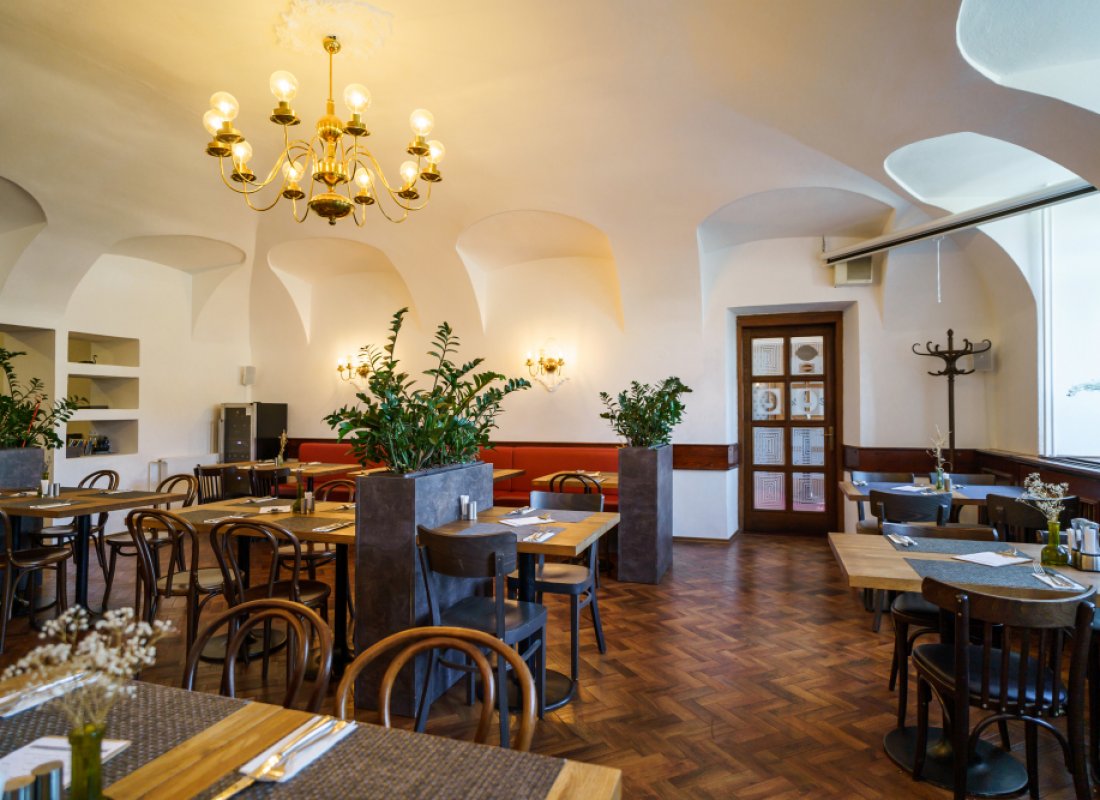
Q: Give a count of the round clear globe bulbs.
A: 10